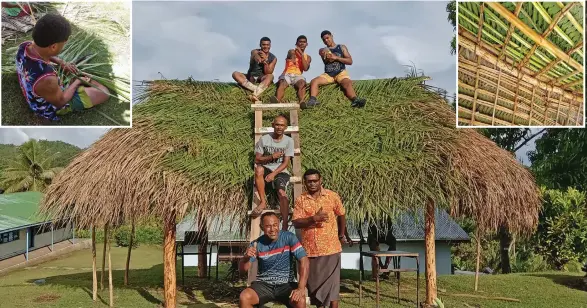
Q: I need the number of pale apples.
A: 0